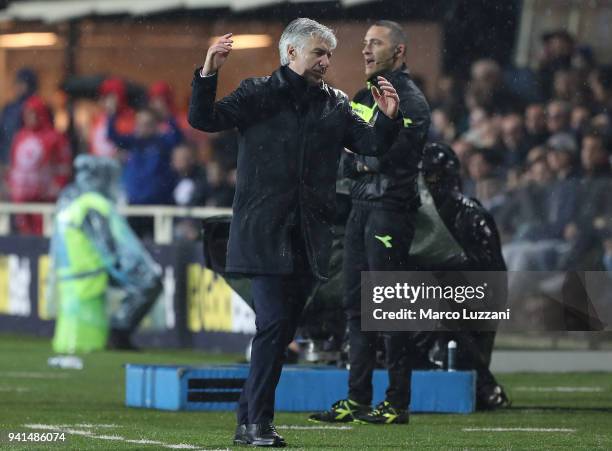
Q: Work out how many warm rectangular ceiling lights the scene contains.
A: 2